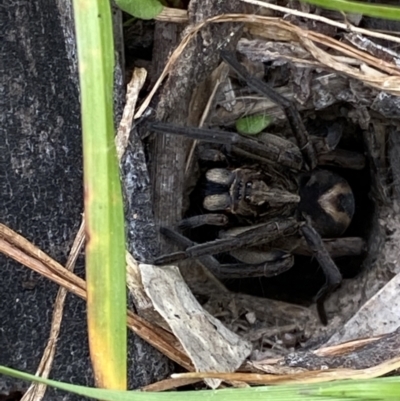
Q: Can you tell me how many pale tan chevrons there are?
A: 1